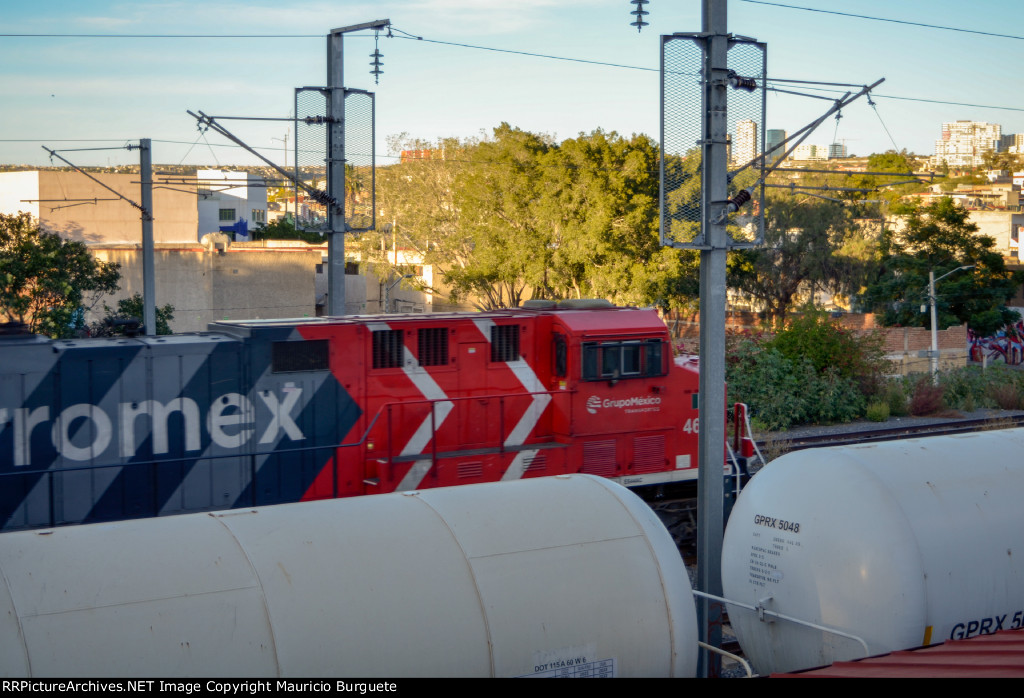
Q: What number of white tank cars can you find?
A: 2